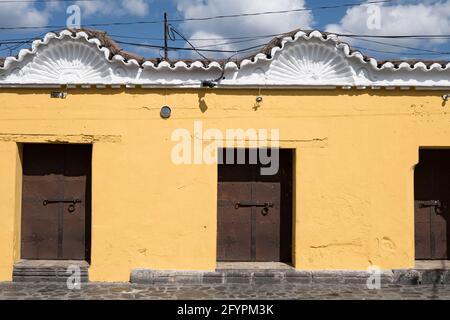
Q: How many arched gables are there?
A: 2